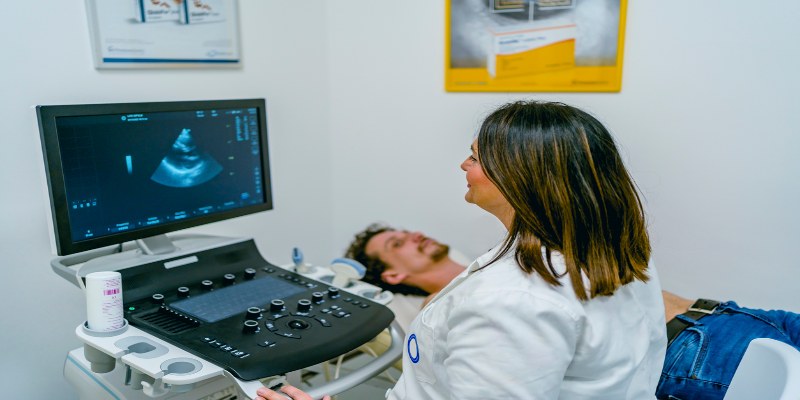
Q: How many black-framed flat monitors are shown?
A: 1